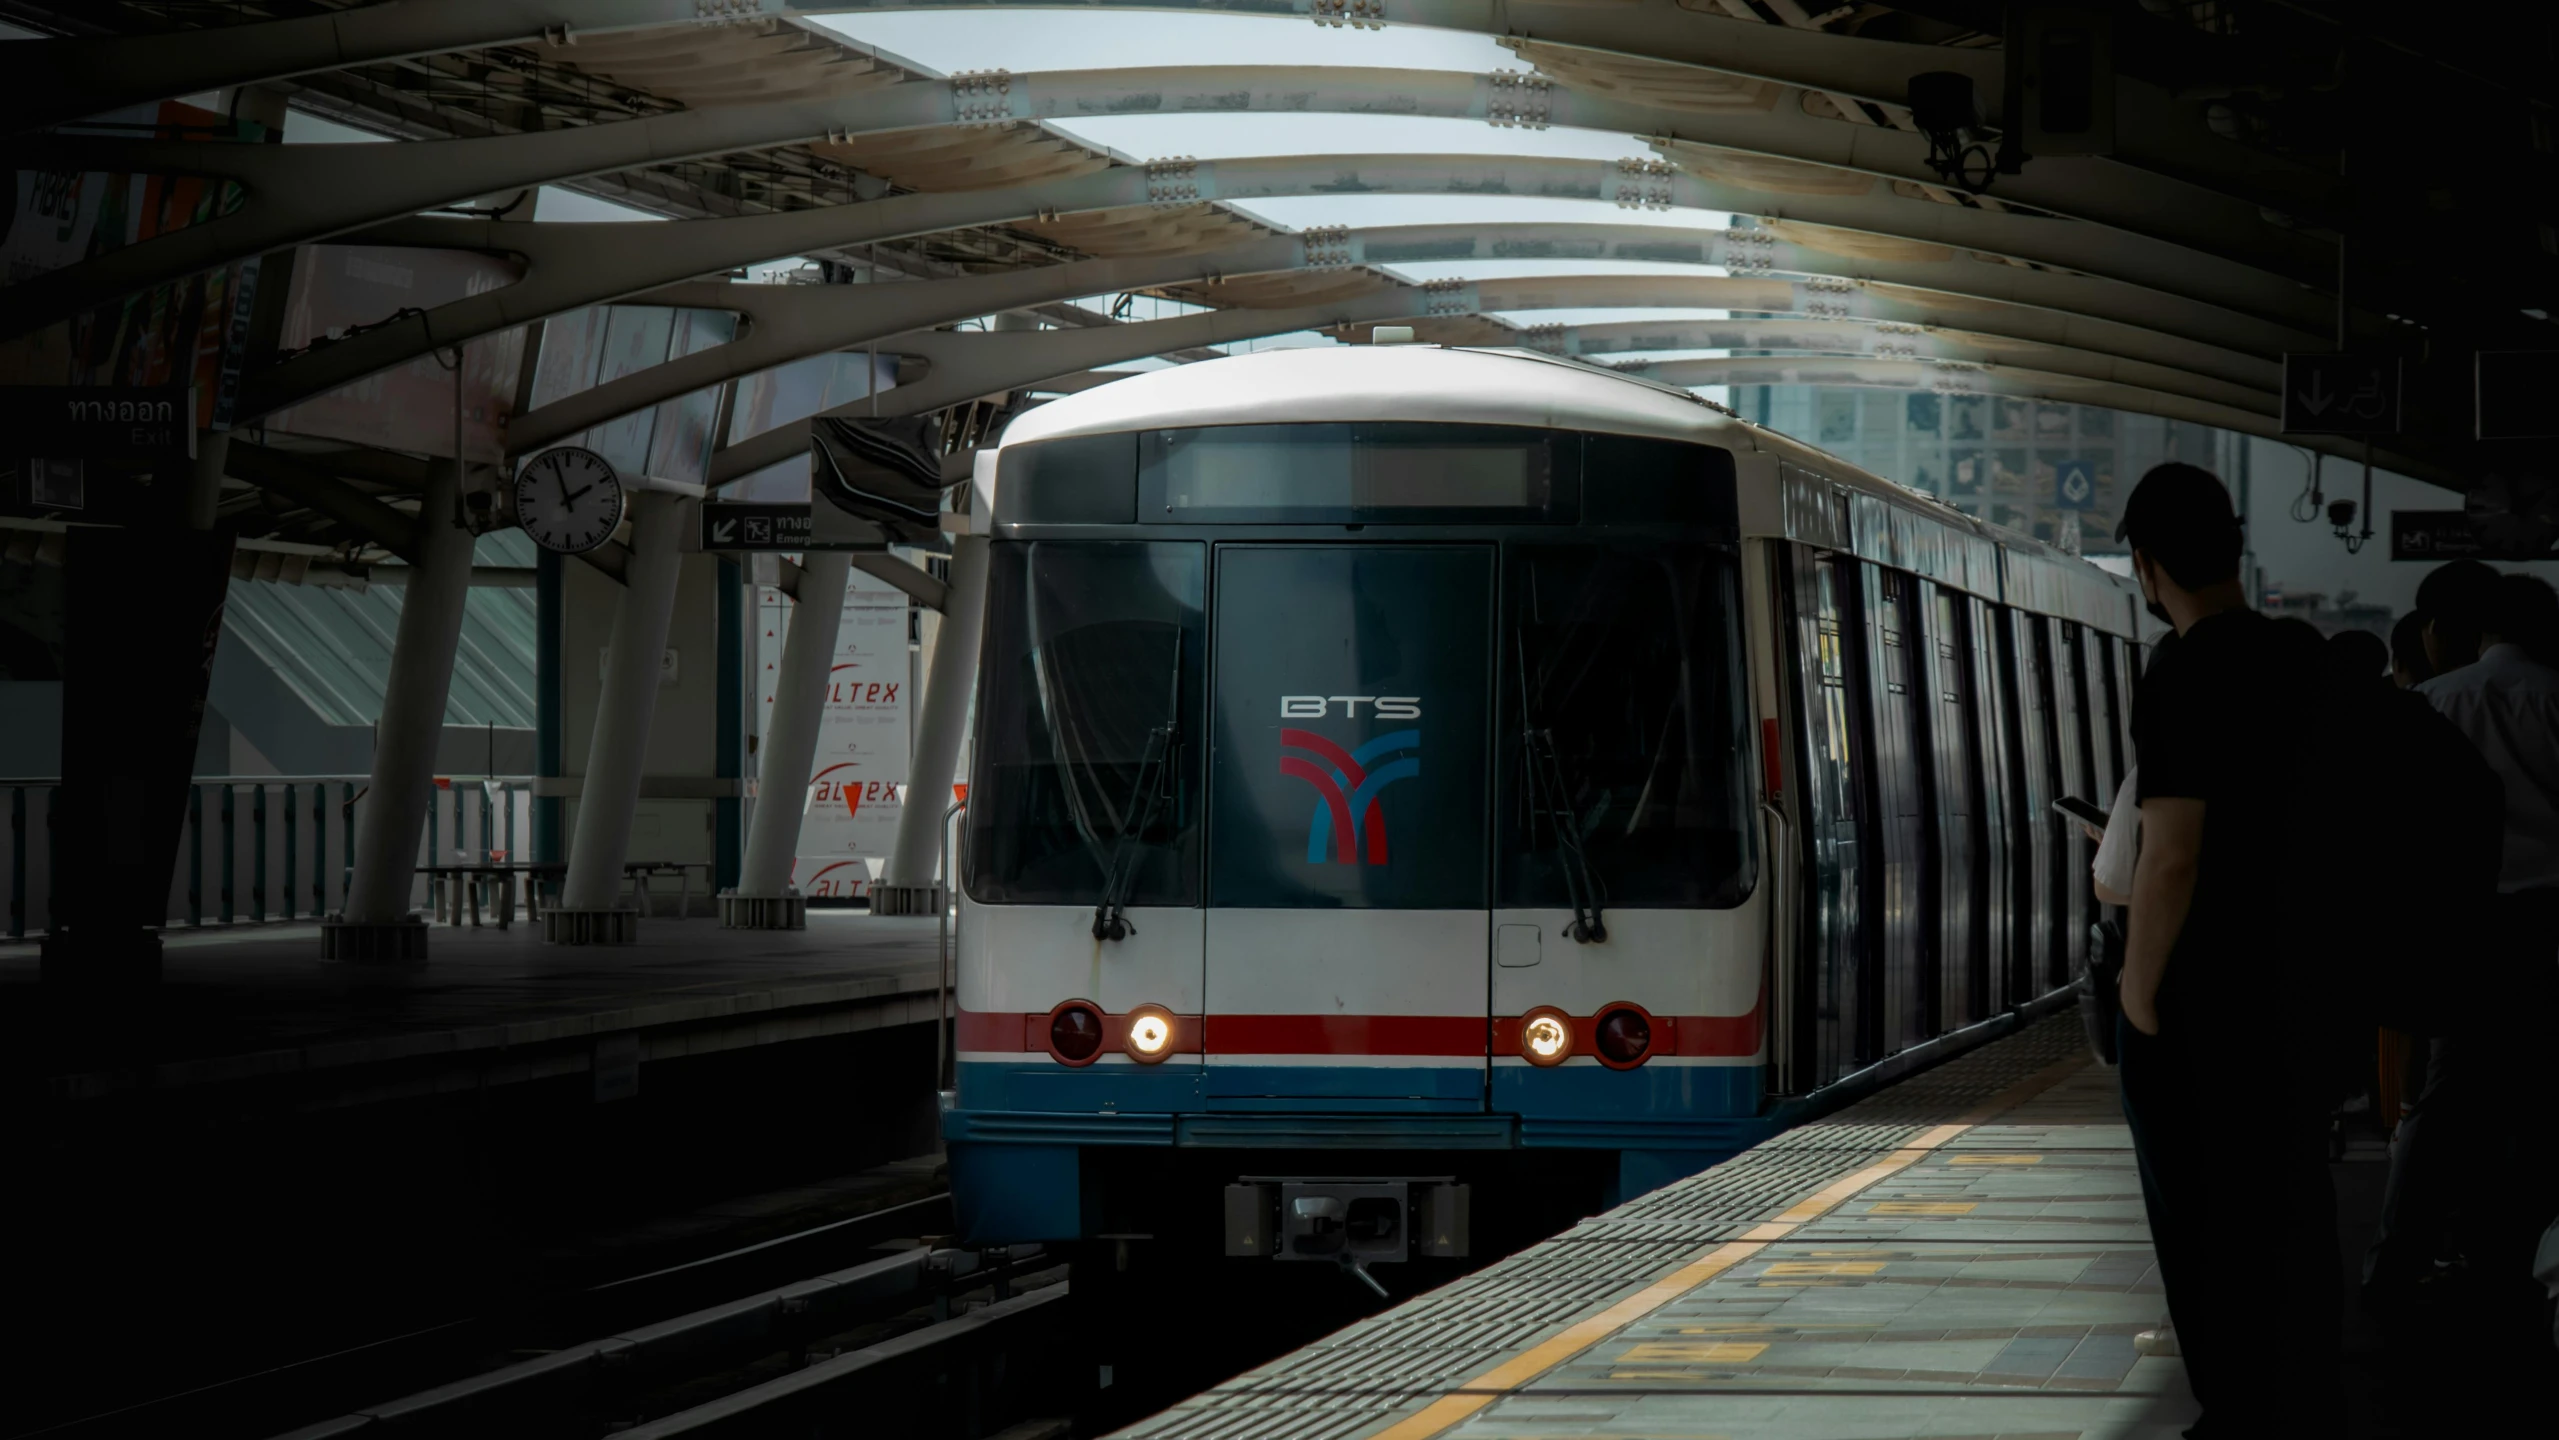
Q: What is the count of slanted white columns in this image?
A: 4